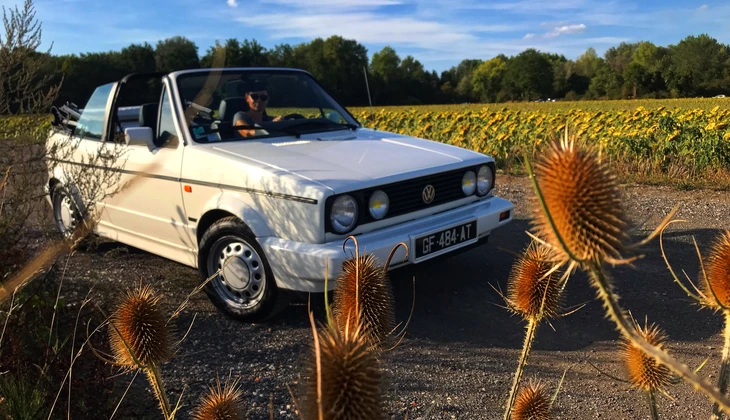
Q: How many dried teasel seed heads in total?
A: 9